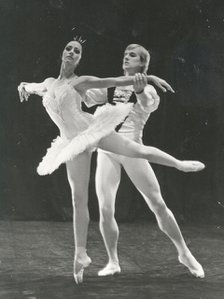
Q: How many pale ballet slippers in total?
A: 4